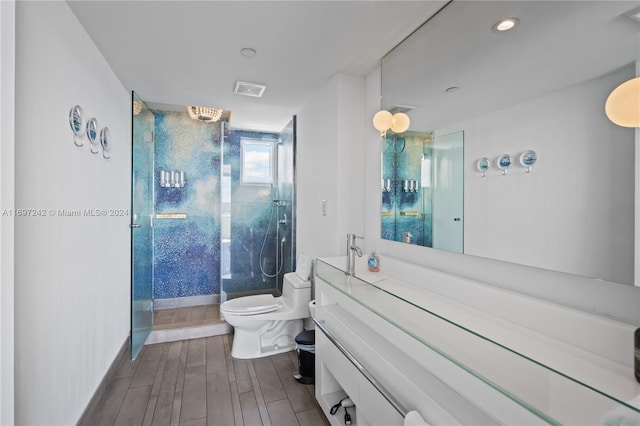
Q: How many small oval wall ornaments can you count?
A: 3